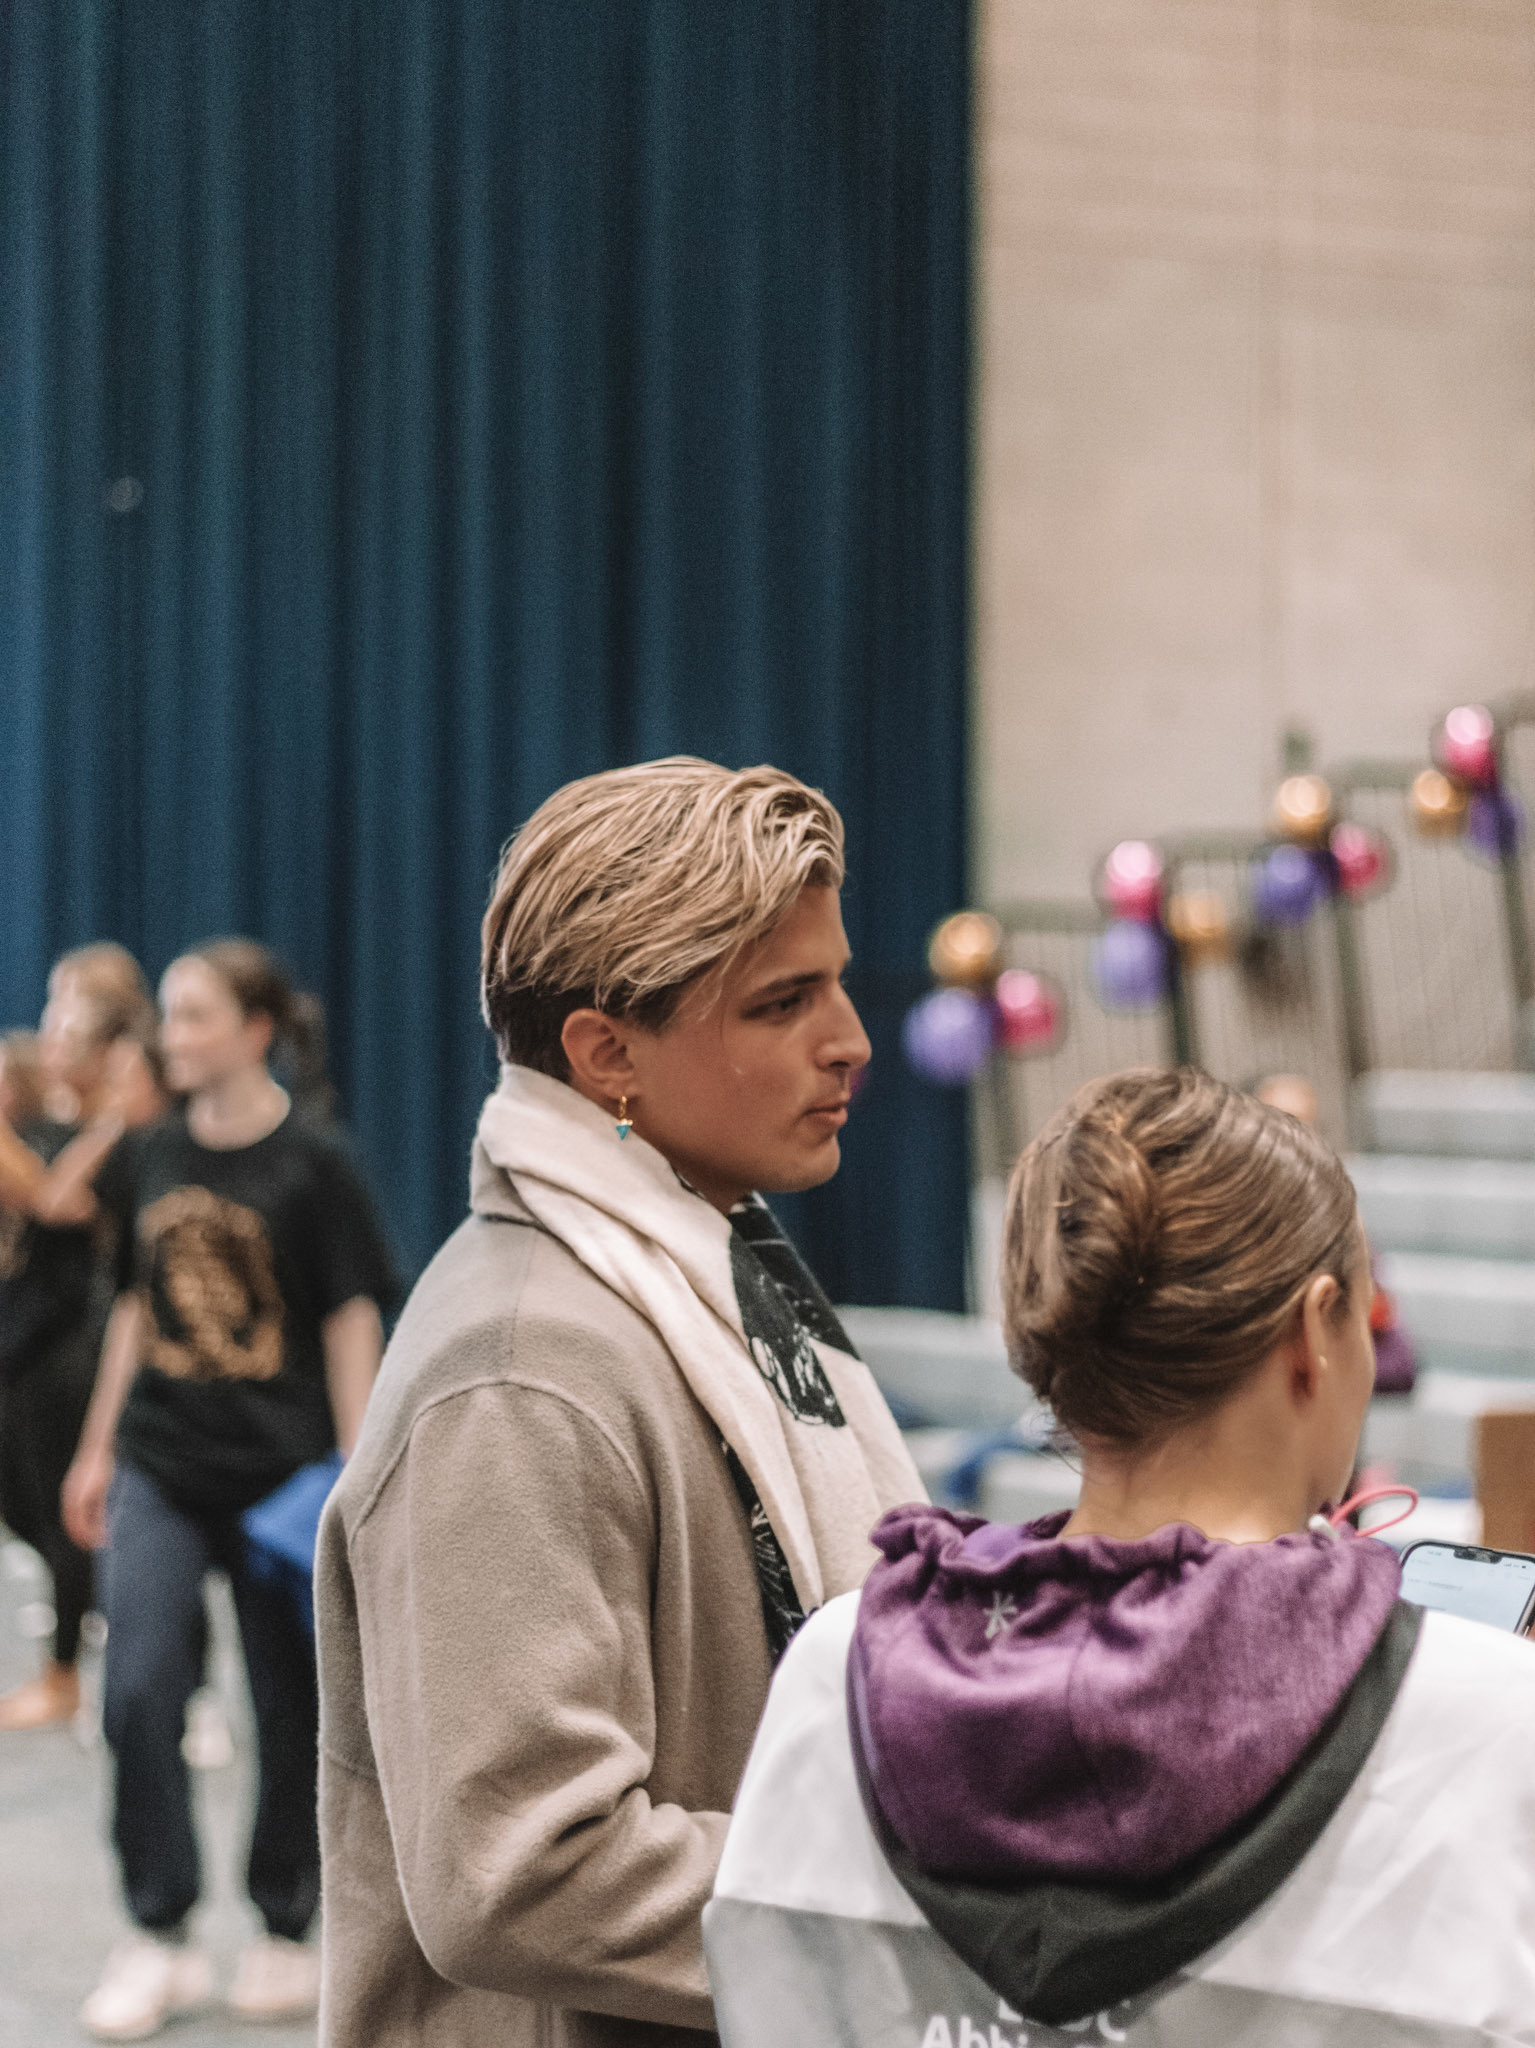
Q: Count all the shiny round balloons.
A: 12